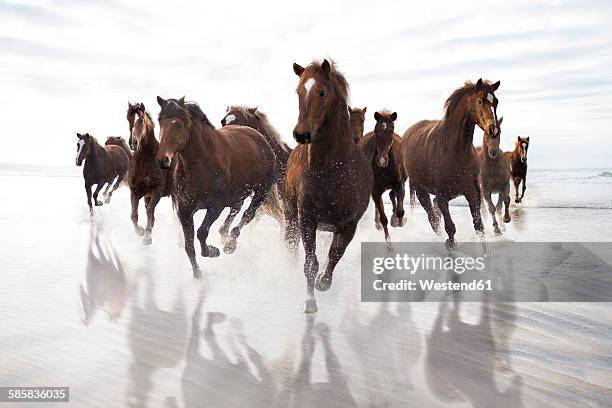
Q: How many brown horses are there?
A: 11